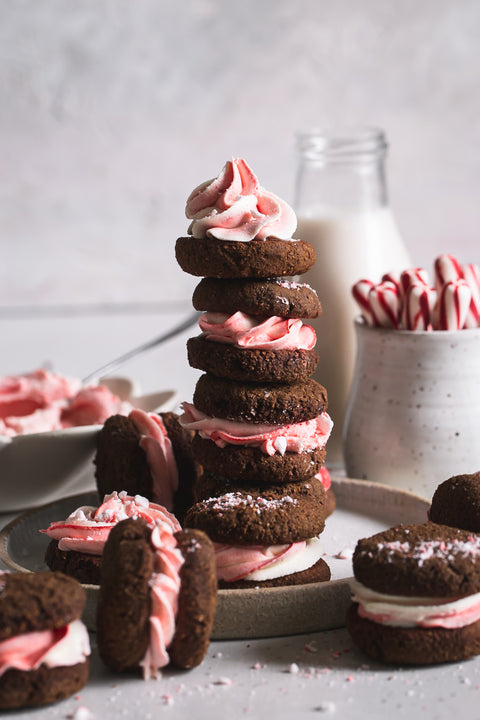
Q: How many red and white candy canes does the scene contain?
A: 8